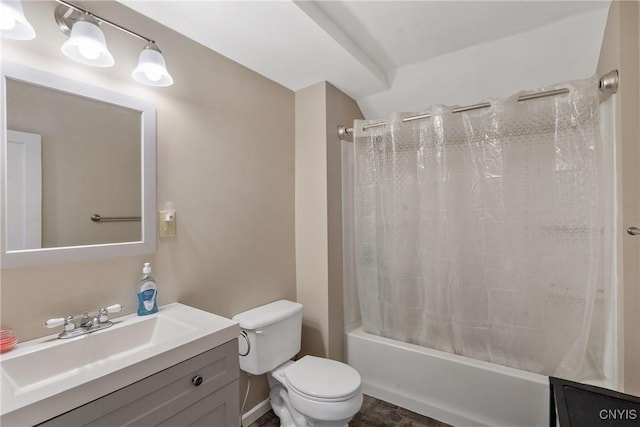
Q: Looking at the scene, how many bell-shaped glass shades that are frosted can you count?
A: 3